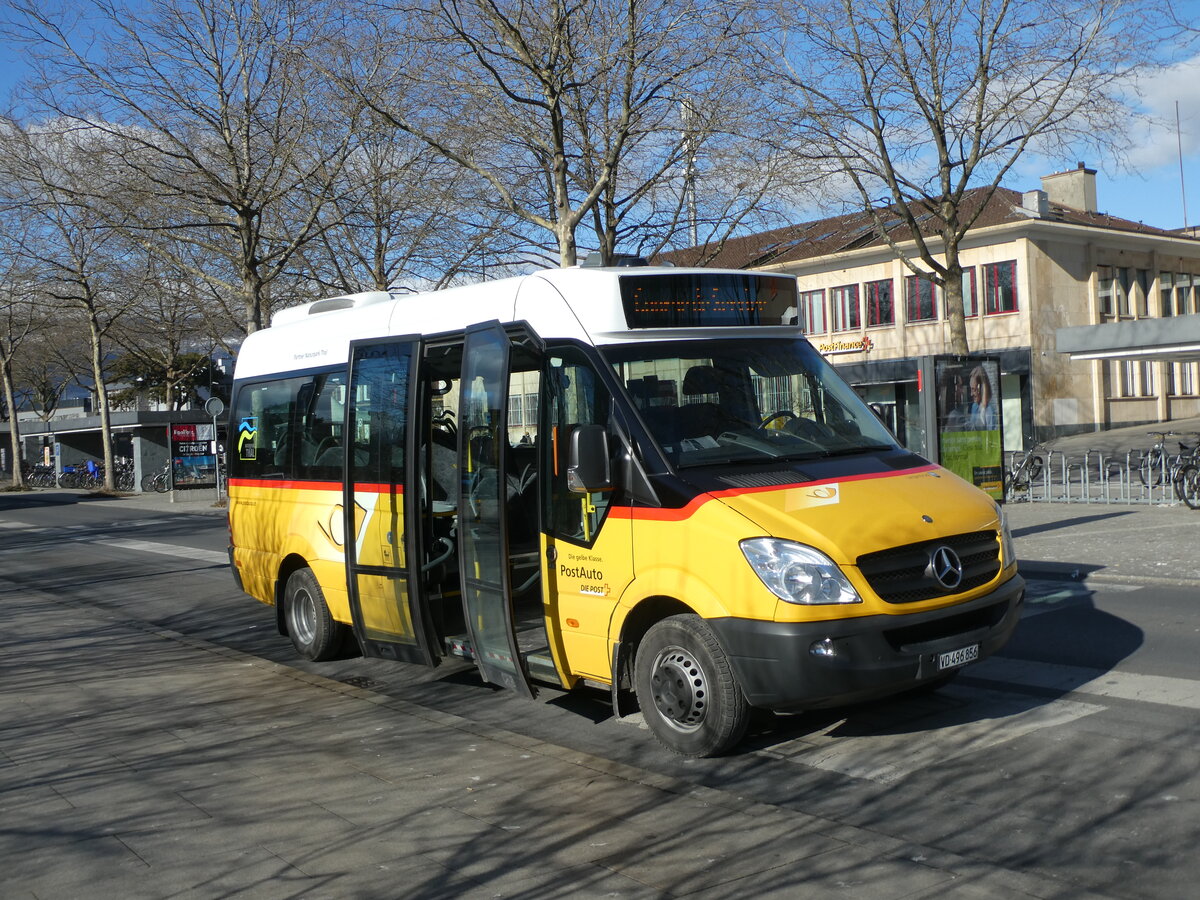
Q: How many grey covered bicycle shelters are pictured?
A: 1